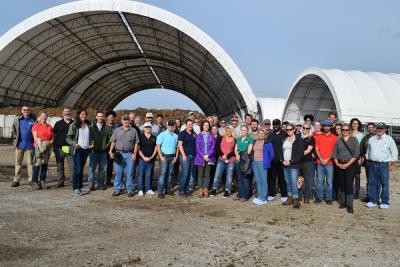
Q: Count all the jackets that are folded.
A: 2